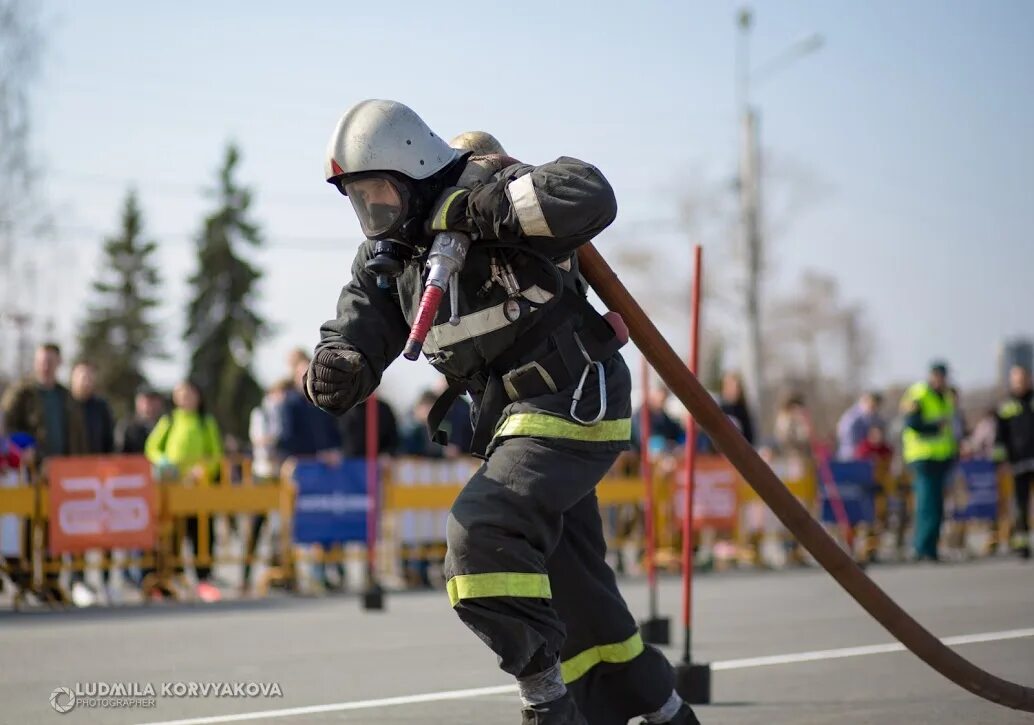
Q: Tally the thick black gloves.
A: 2